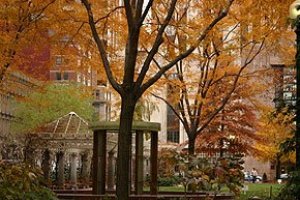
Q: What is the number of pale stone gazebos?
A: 1